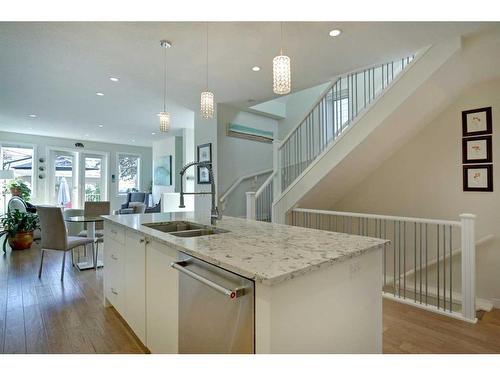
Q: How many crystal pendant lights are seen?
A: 3